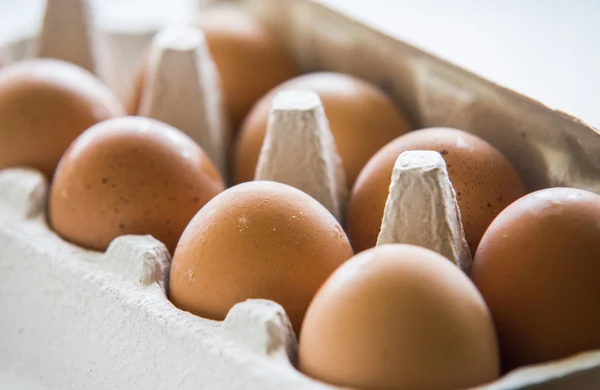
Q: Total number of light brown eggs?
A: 8